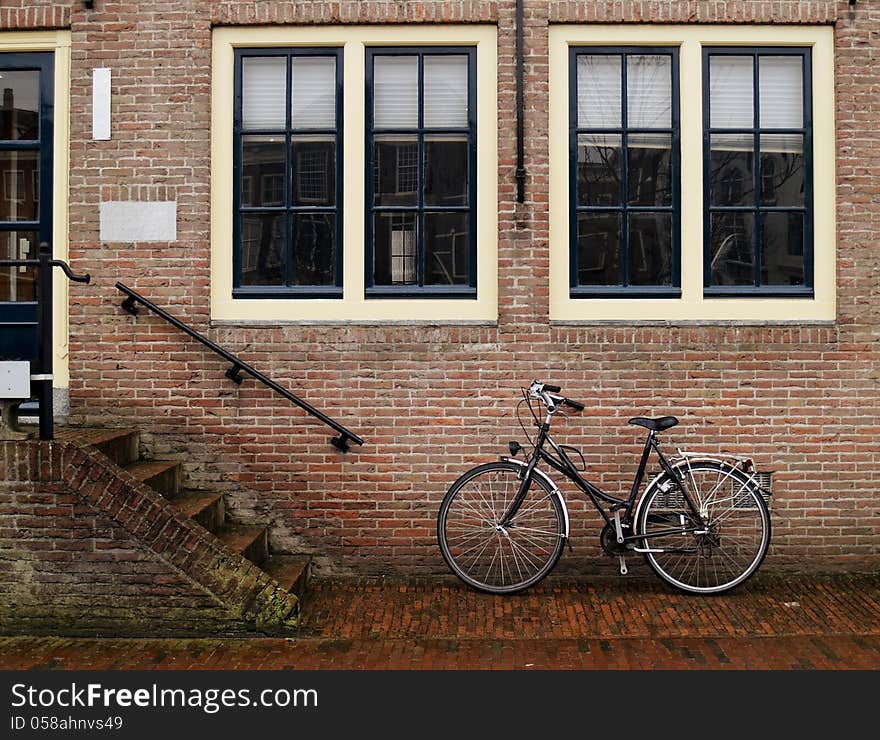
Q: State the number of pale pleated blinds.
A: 4